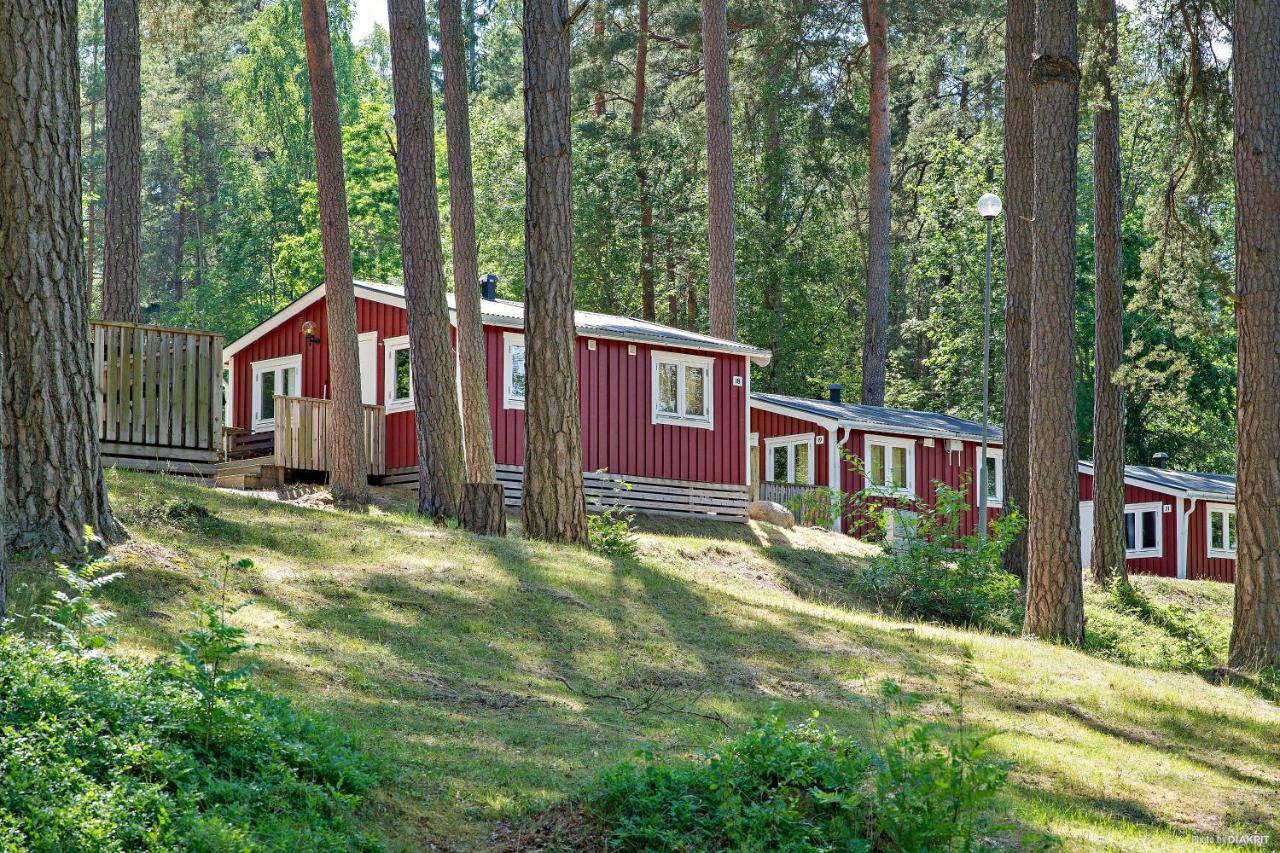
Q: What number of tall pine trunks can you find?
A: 12